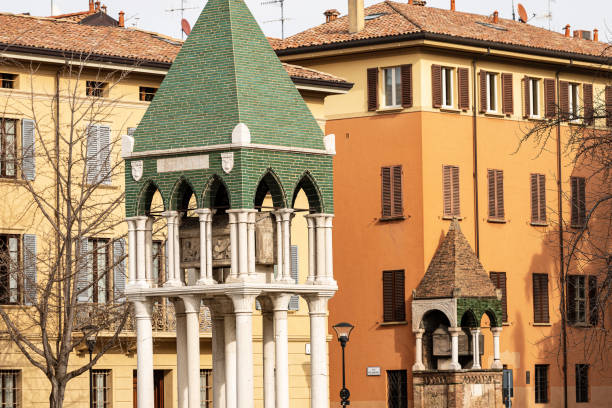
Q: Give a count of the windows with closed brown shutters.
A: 8